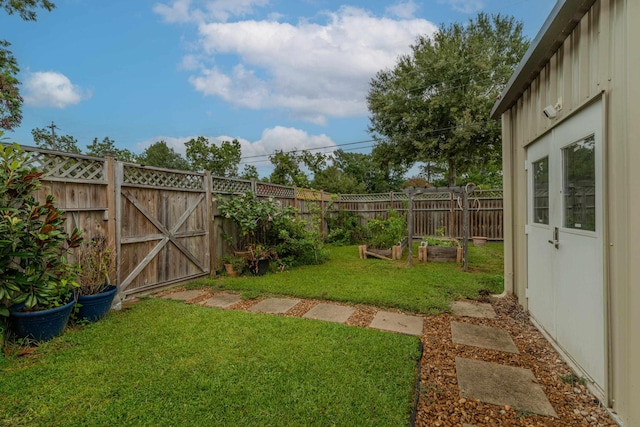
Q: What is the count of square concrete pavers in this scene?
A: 8